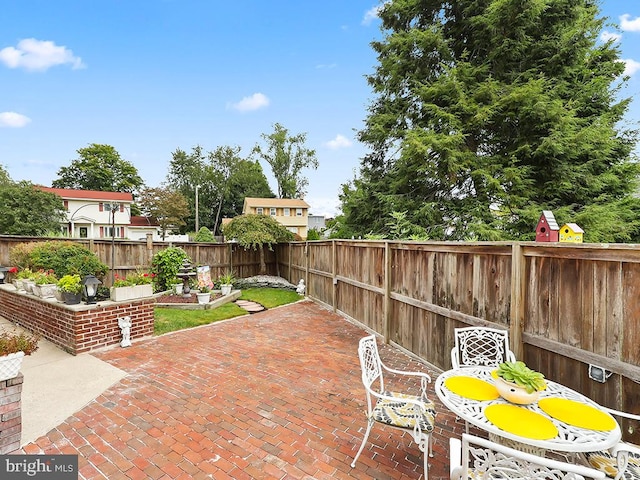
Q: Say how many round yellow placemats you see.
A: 4